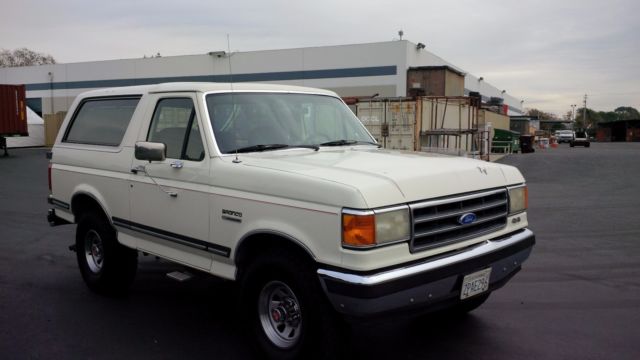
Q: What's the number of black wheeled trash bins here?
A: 1